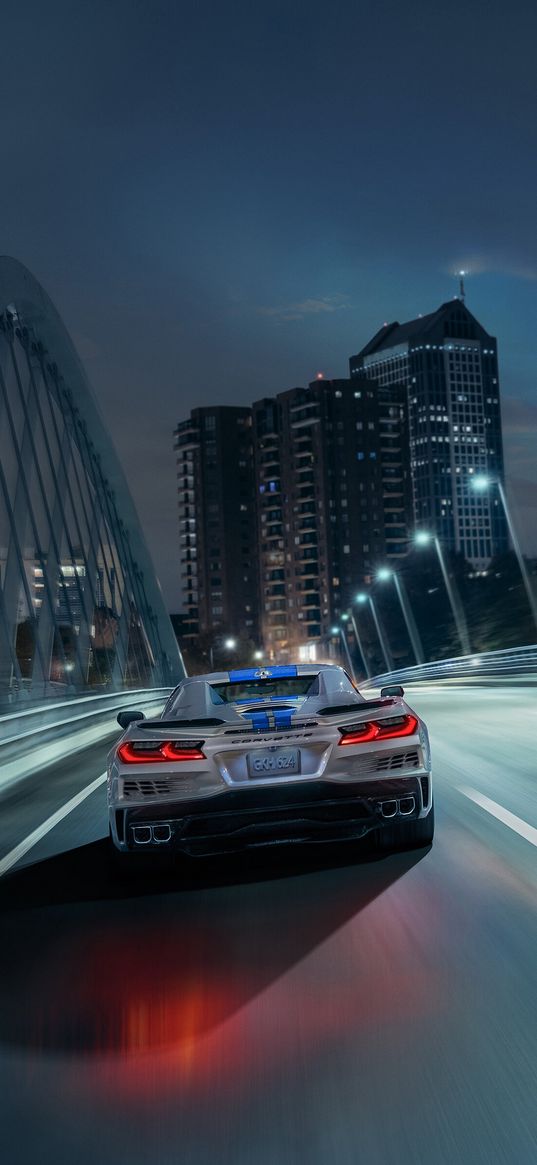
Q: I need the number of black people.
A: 0